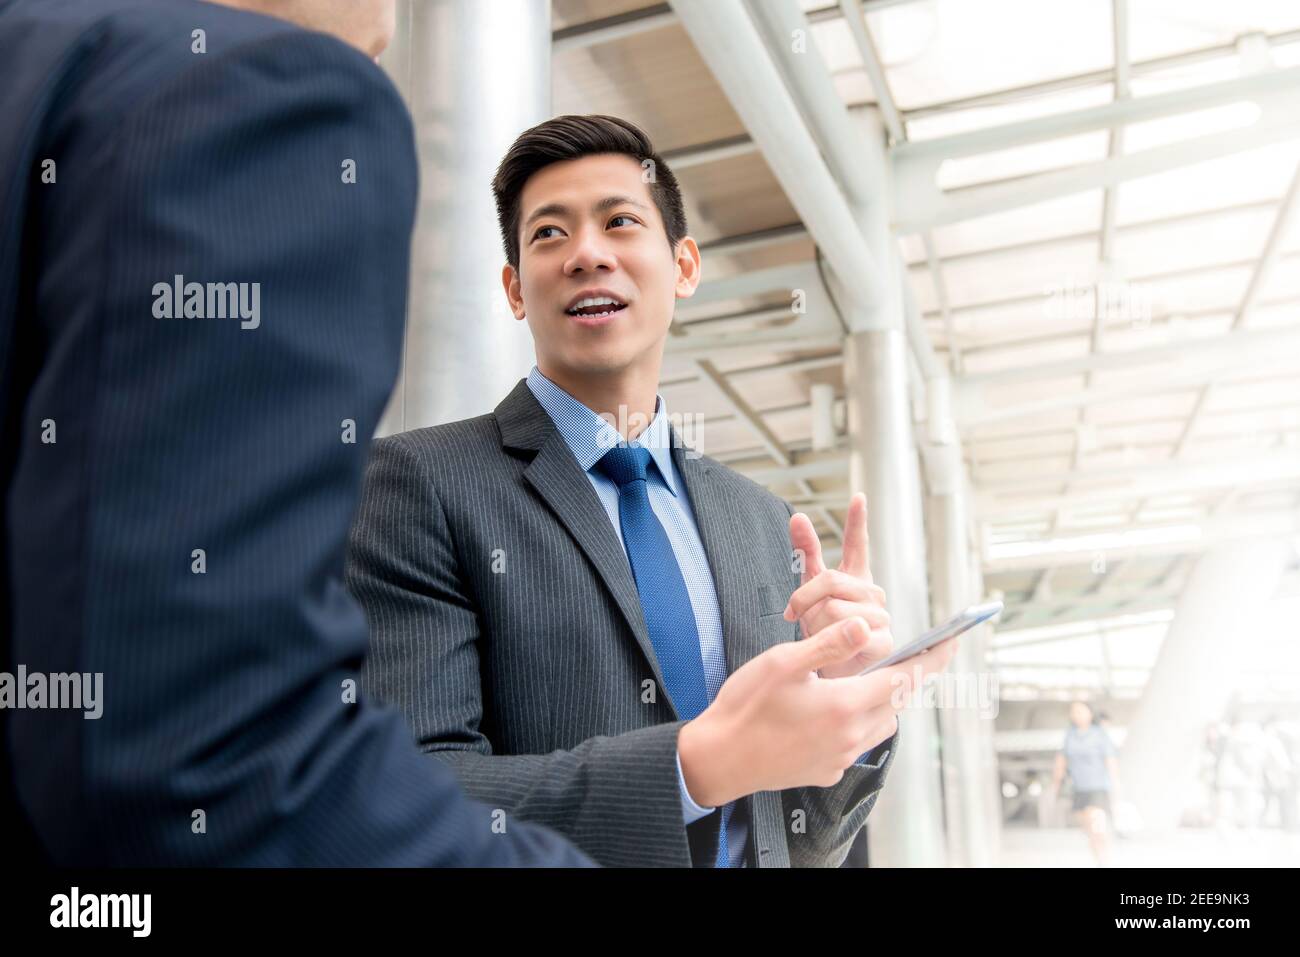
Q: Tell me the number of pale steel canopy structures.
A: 1